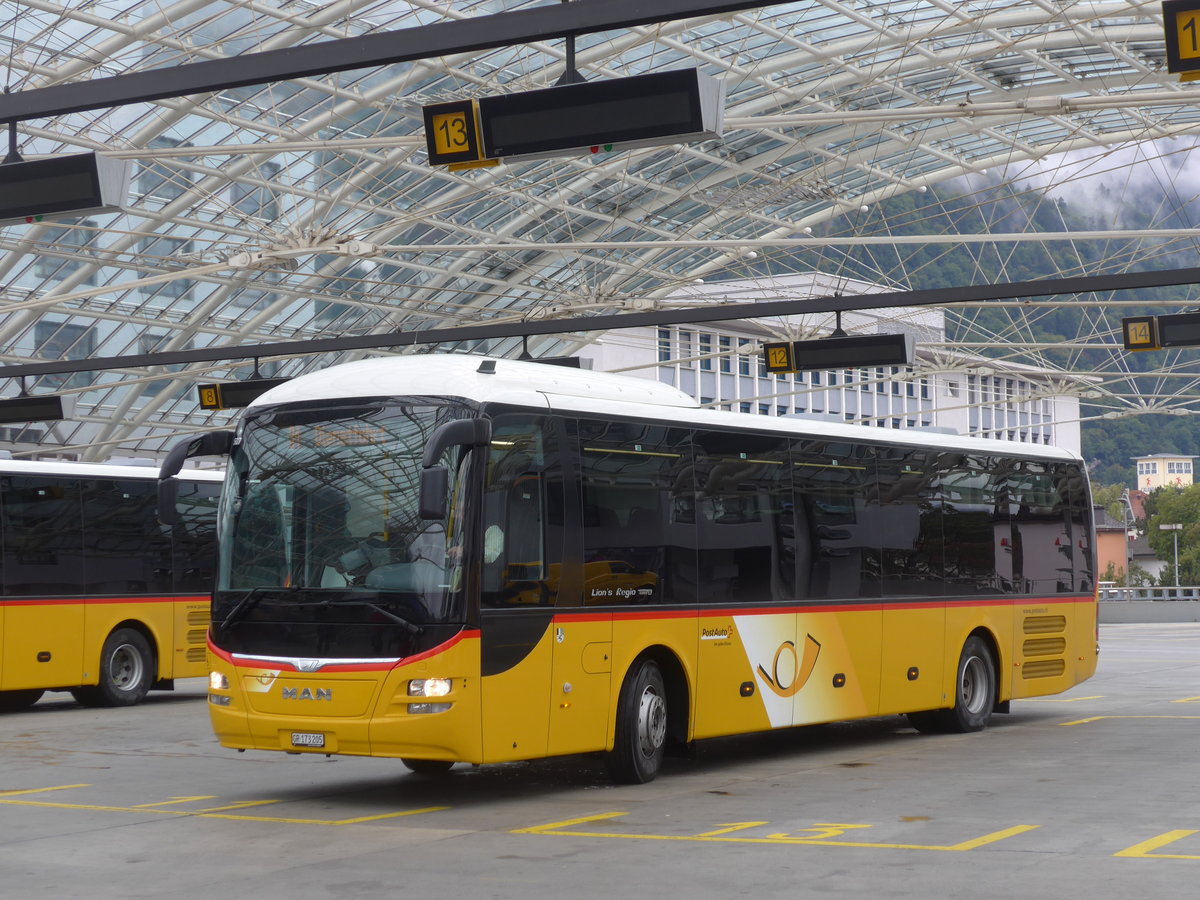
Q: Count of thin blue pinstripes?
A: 0